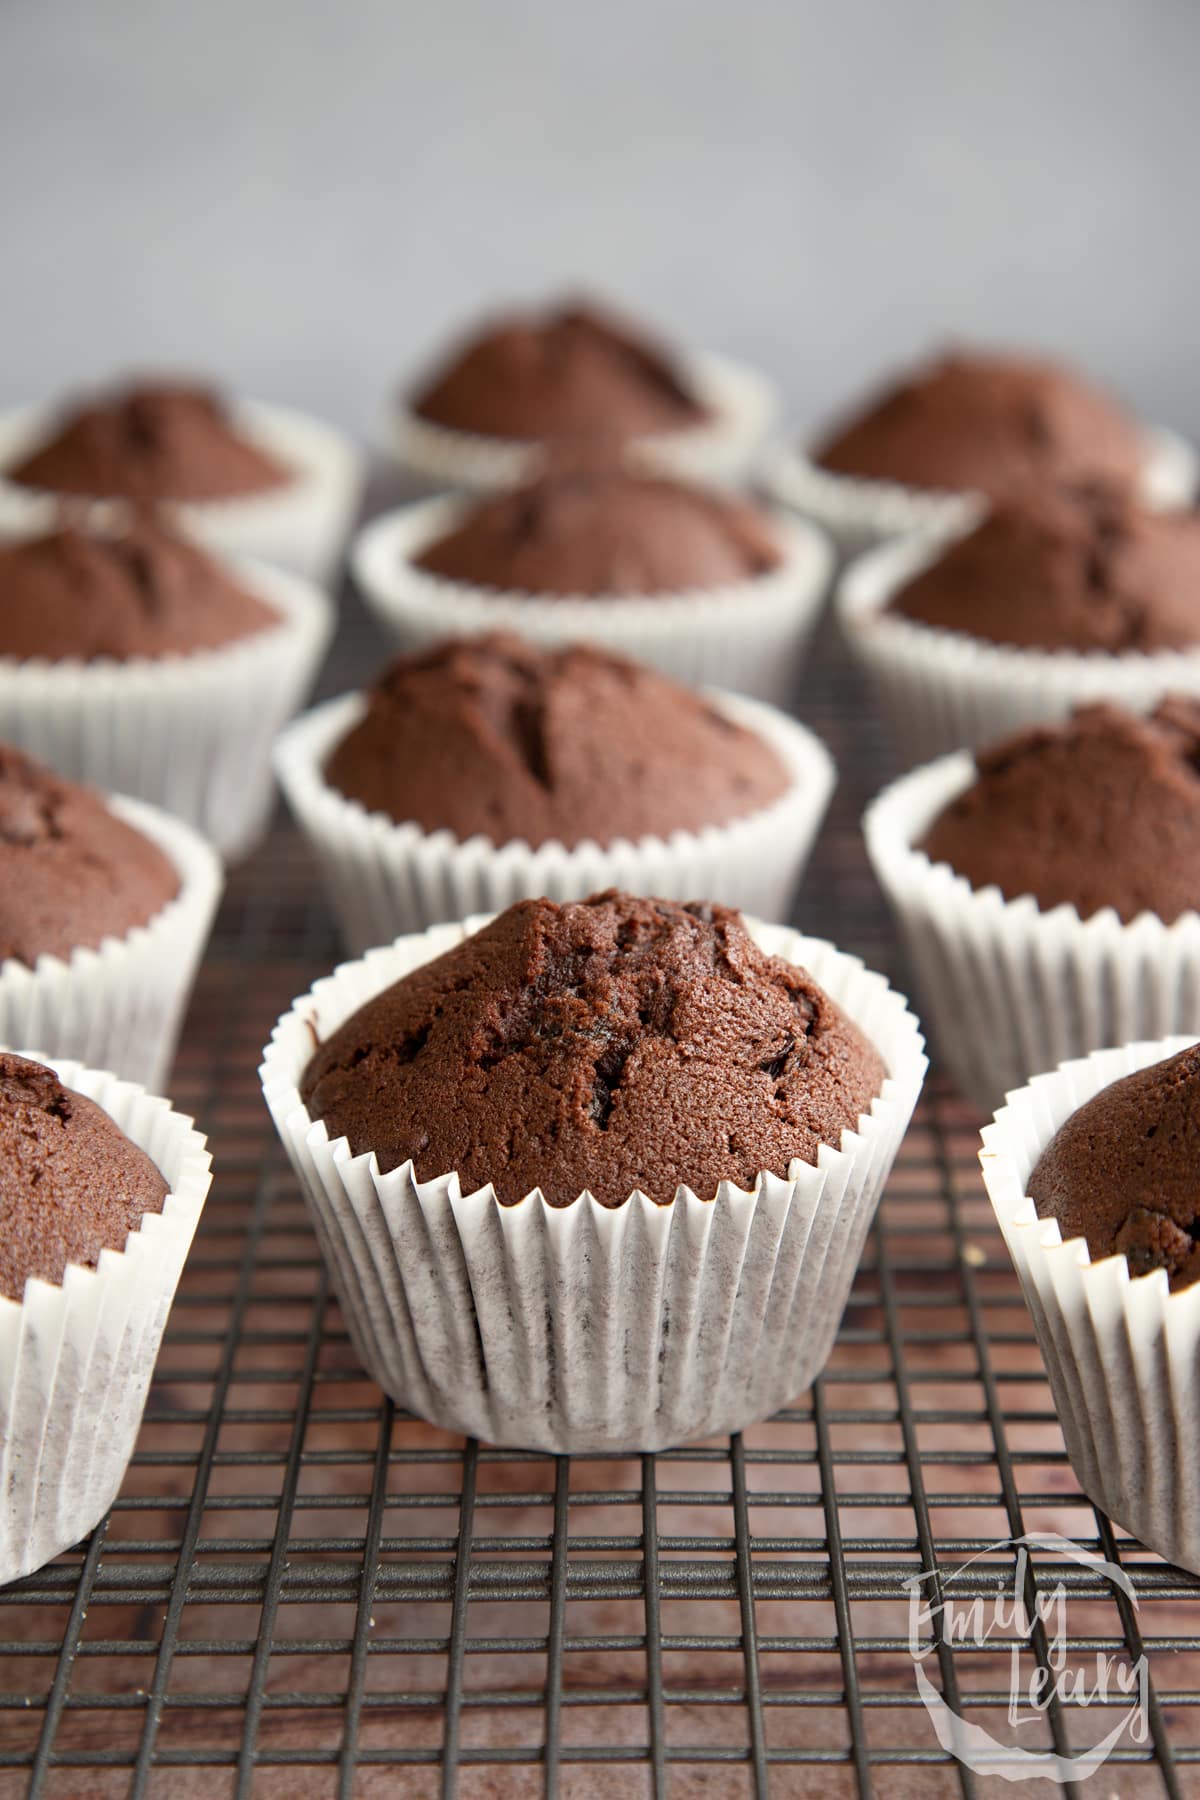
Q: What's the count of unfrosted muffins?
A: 12